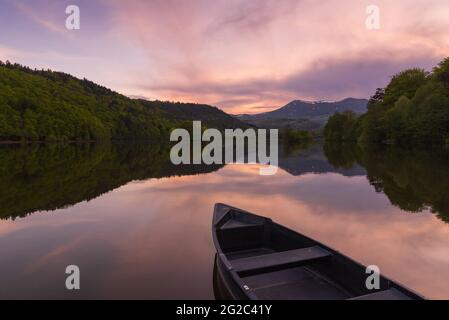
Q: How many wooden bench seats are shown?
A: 2